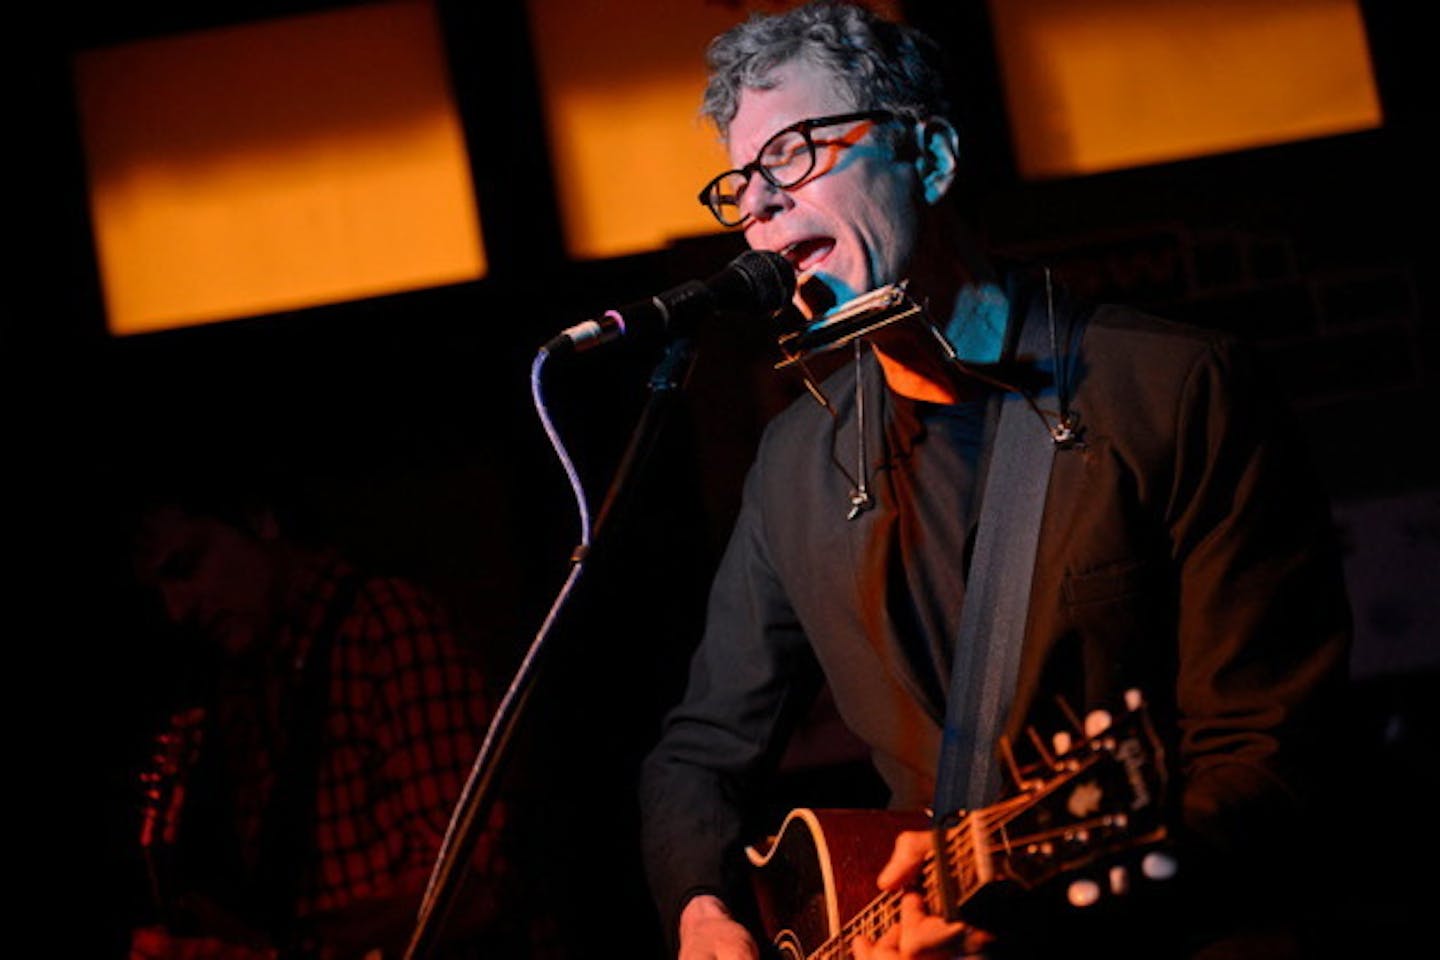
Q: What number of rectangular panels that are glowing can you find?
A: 3